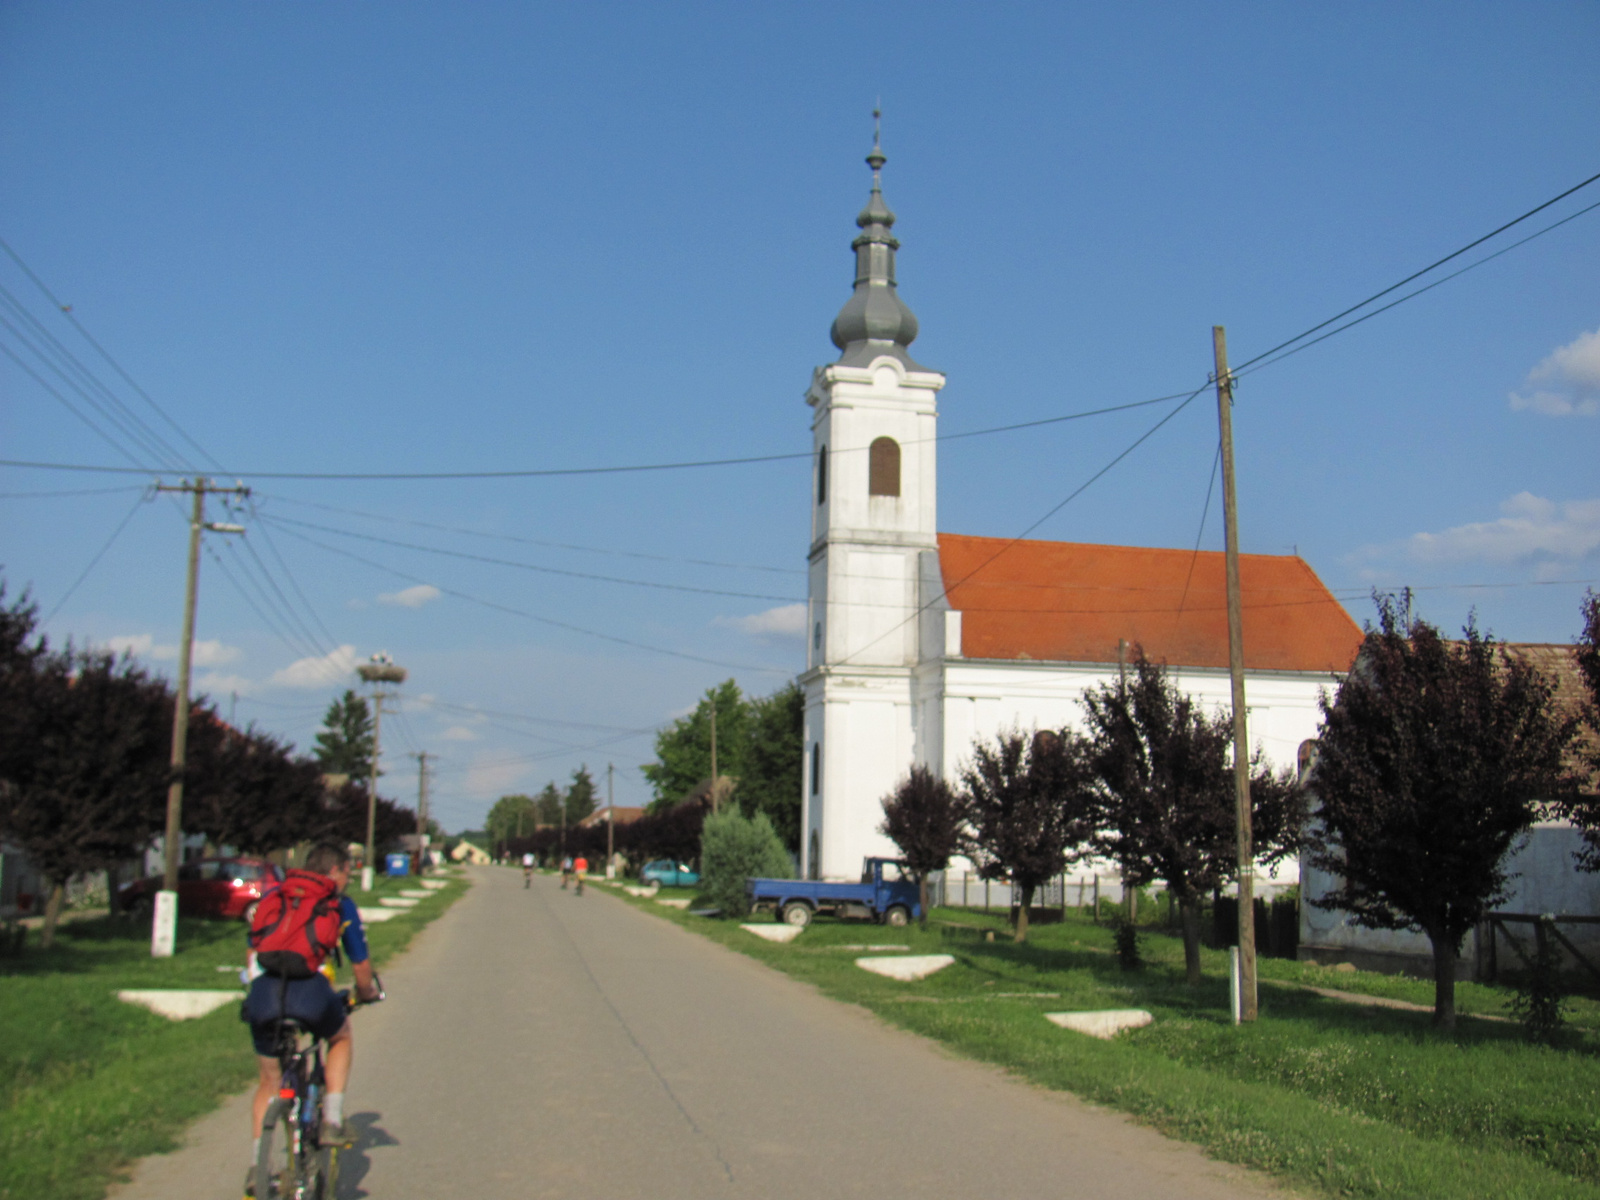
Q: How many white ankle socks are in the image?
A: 2